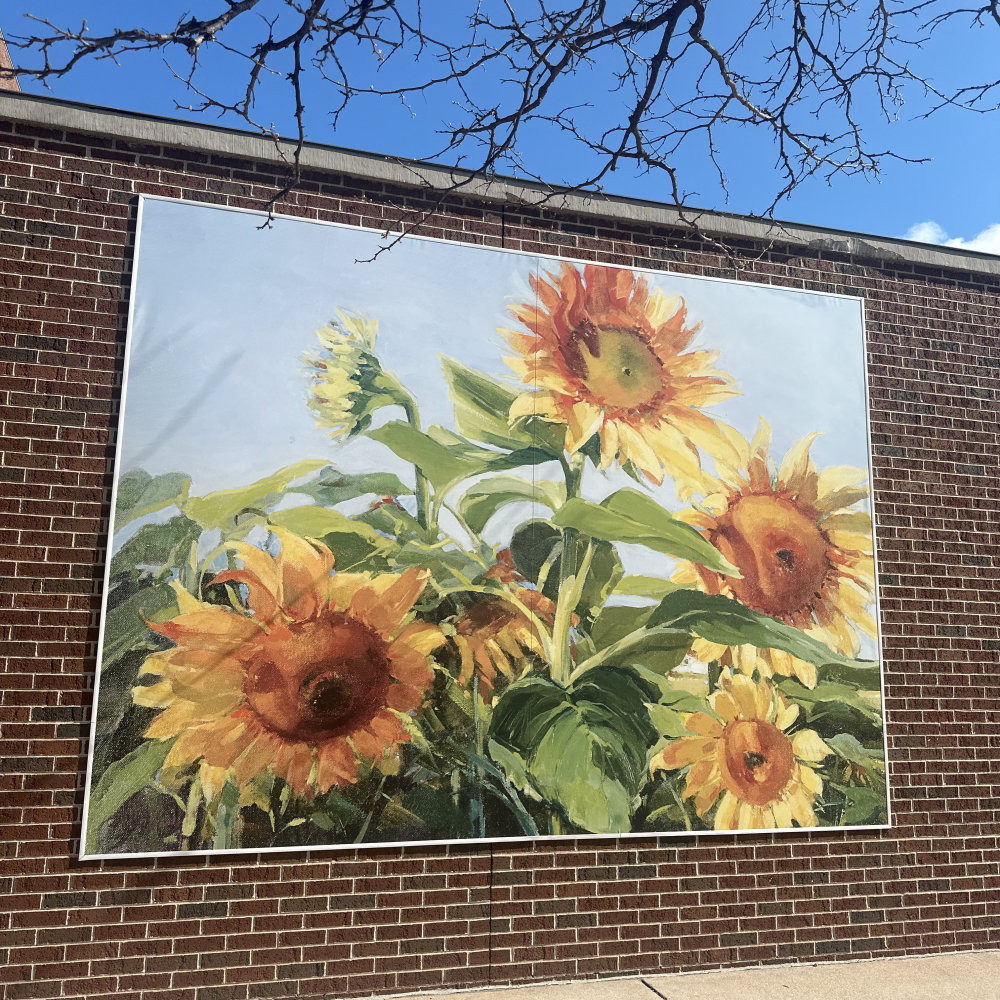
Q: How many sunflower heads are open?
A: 5